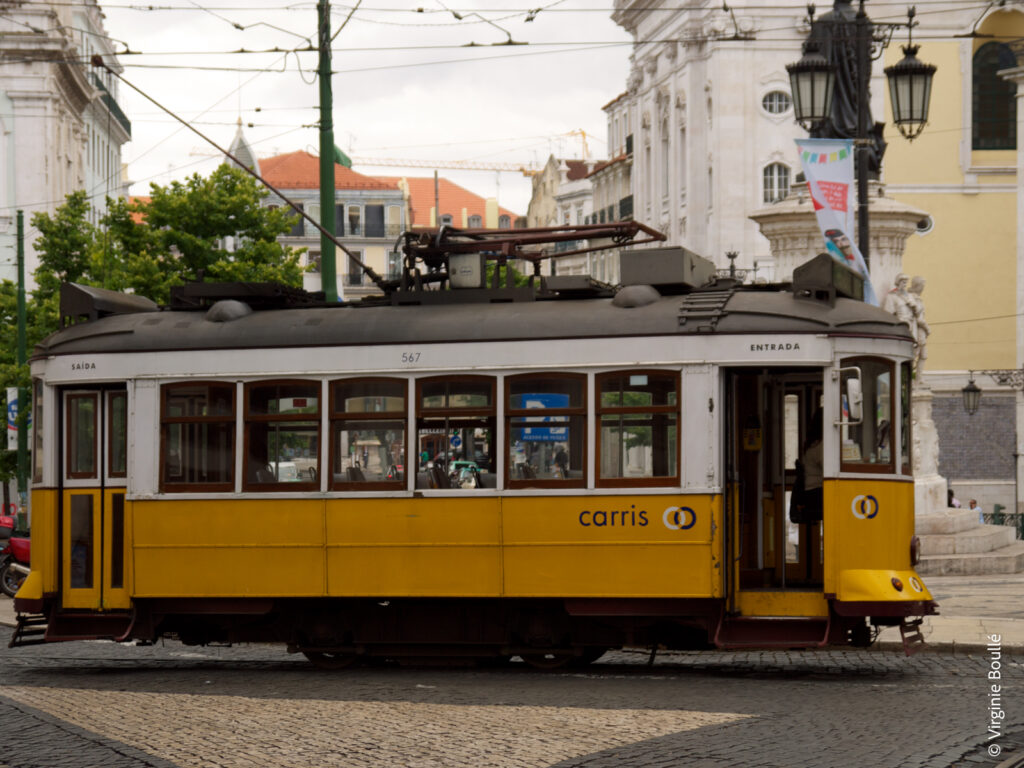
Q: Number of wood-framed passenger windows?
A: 6